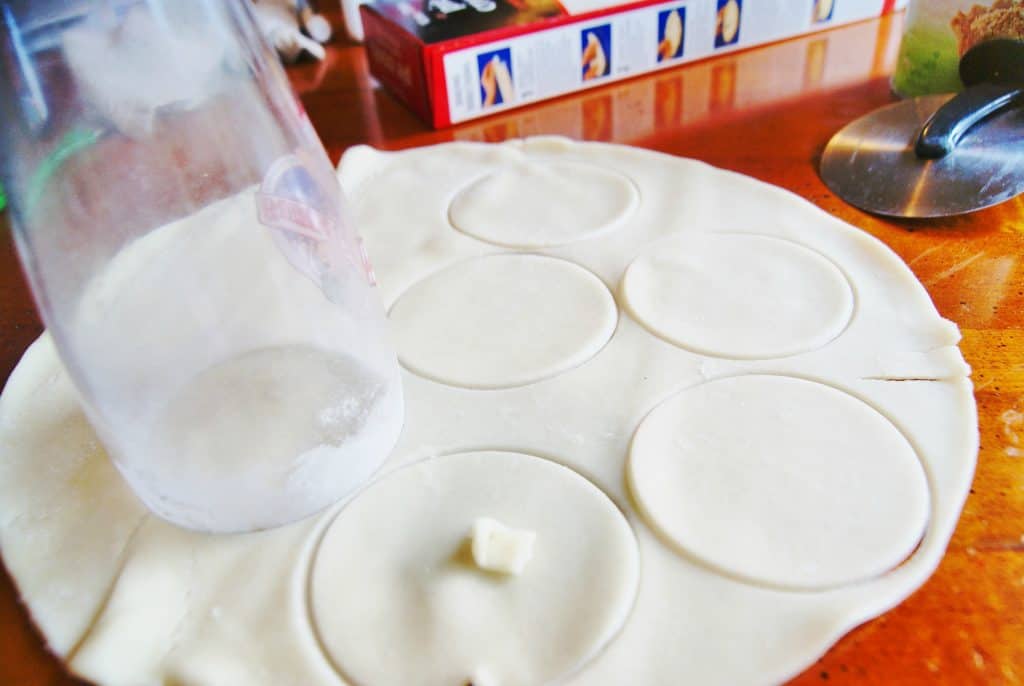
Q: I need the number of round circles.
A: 5